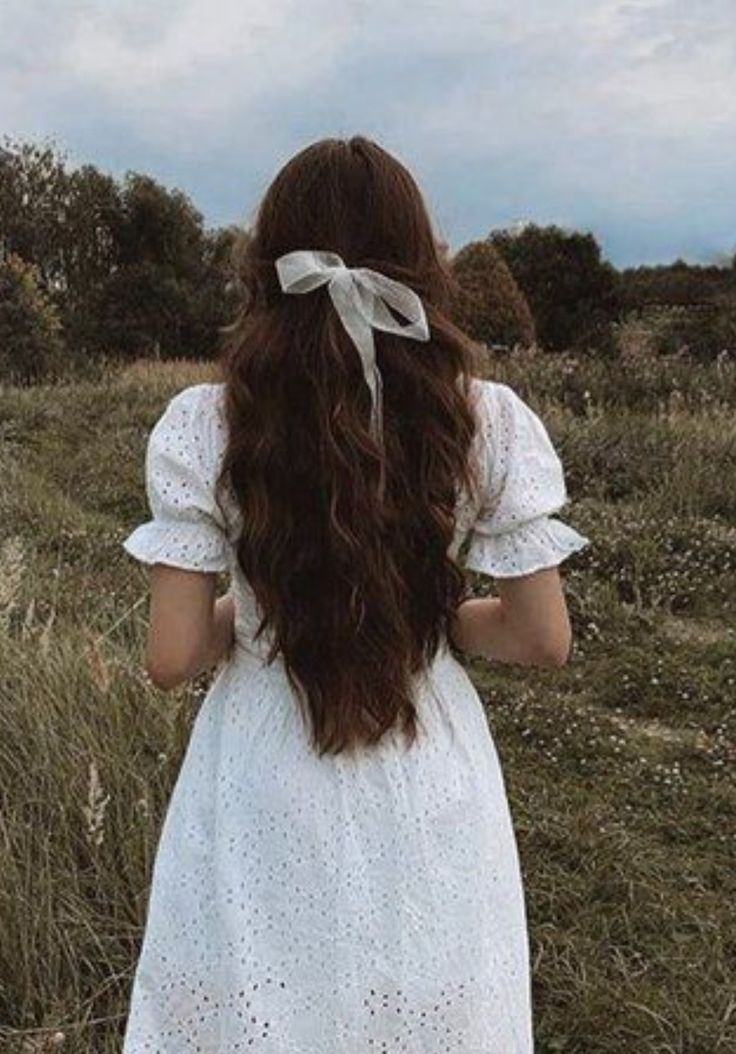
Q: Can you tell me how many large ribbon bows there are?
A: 1